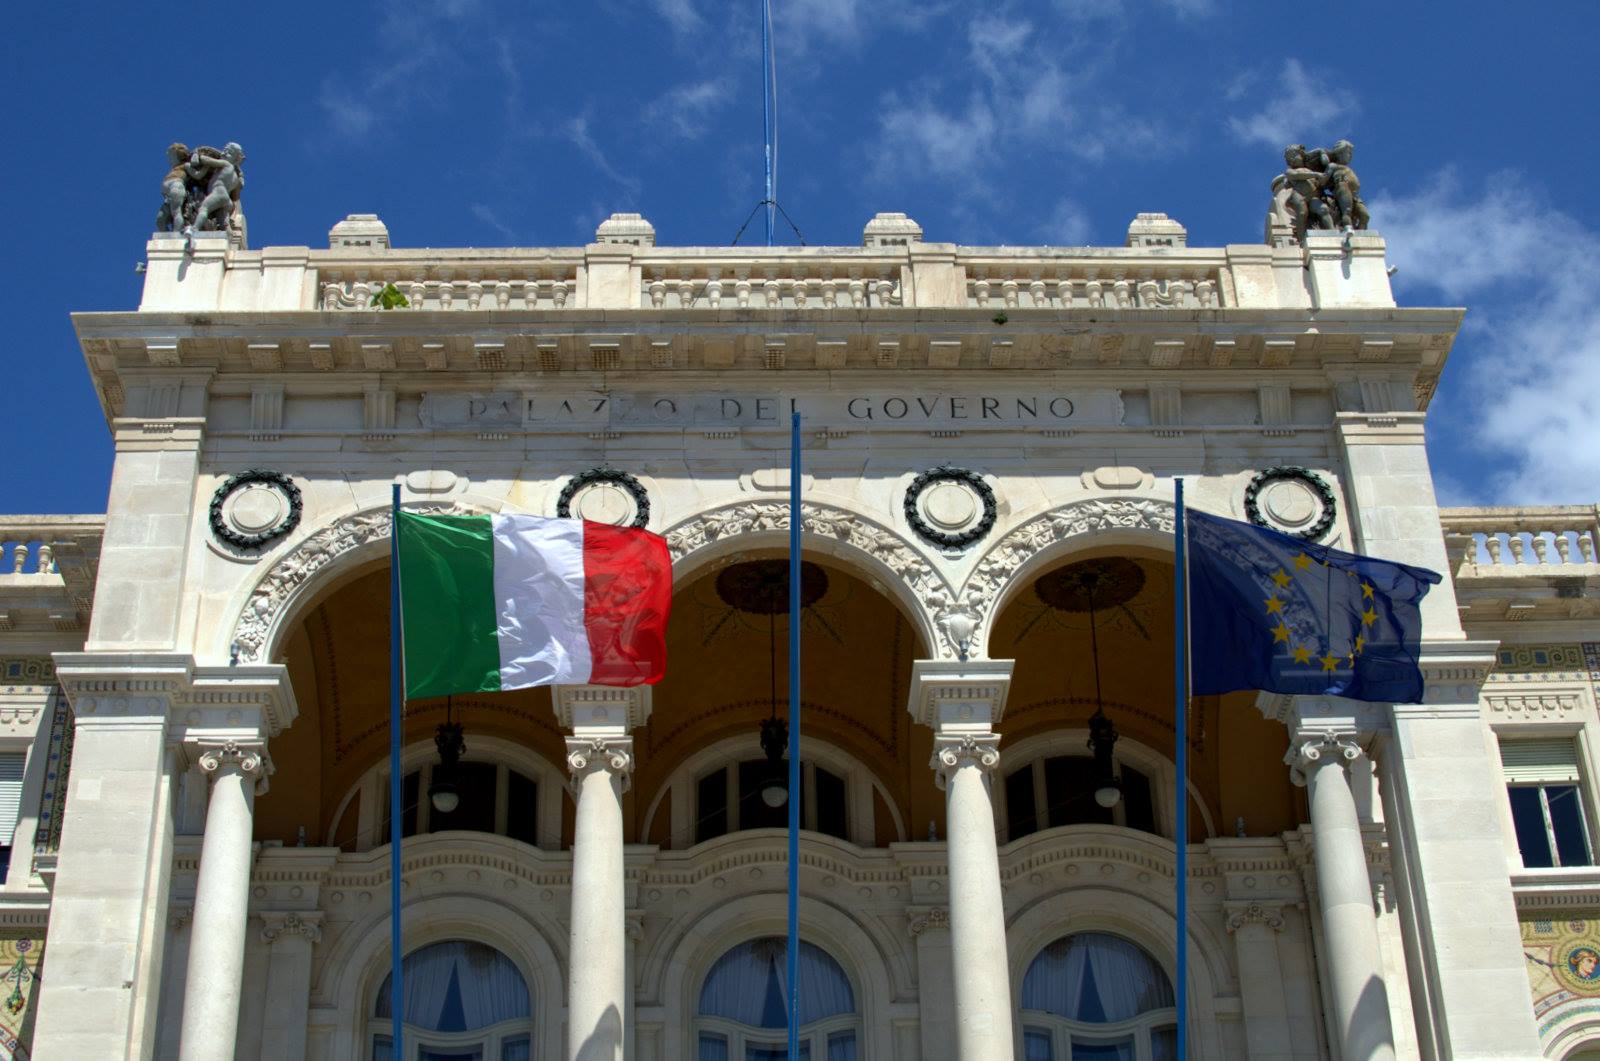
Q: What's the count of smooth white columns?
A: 4